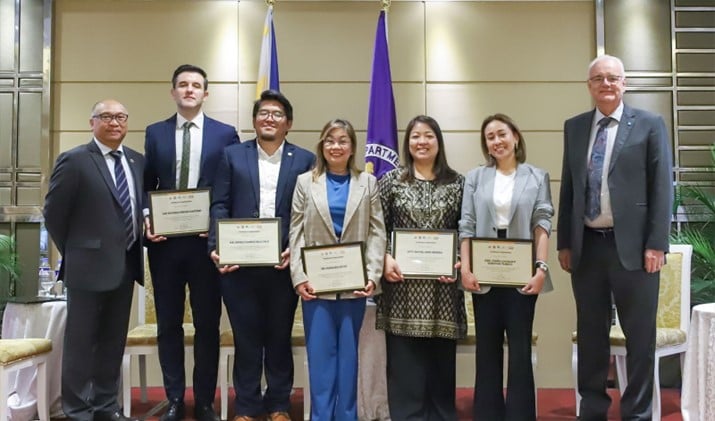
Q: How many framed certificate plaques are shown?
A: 5